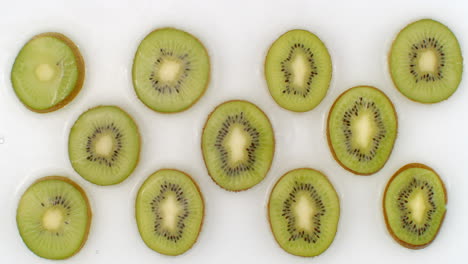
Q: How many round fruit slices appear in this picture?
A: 11